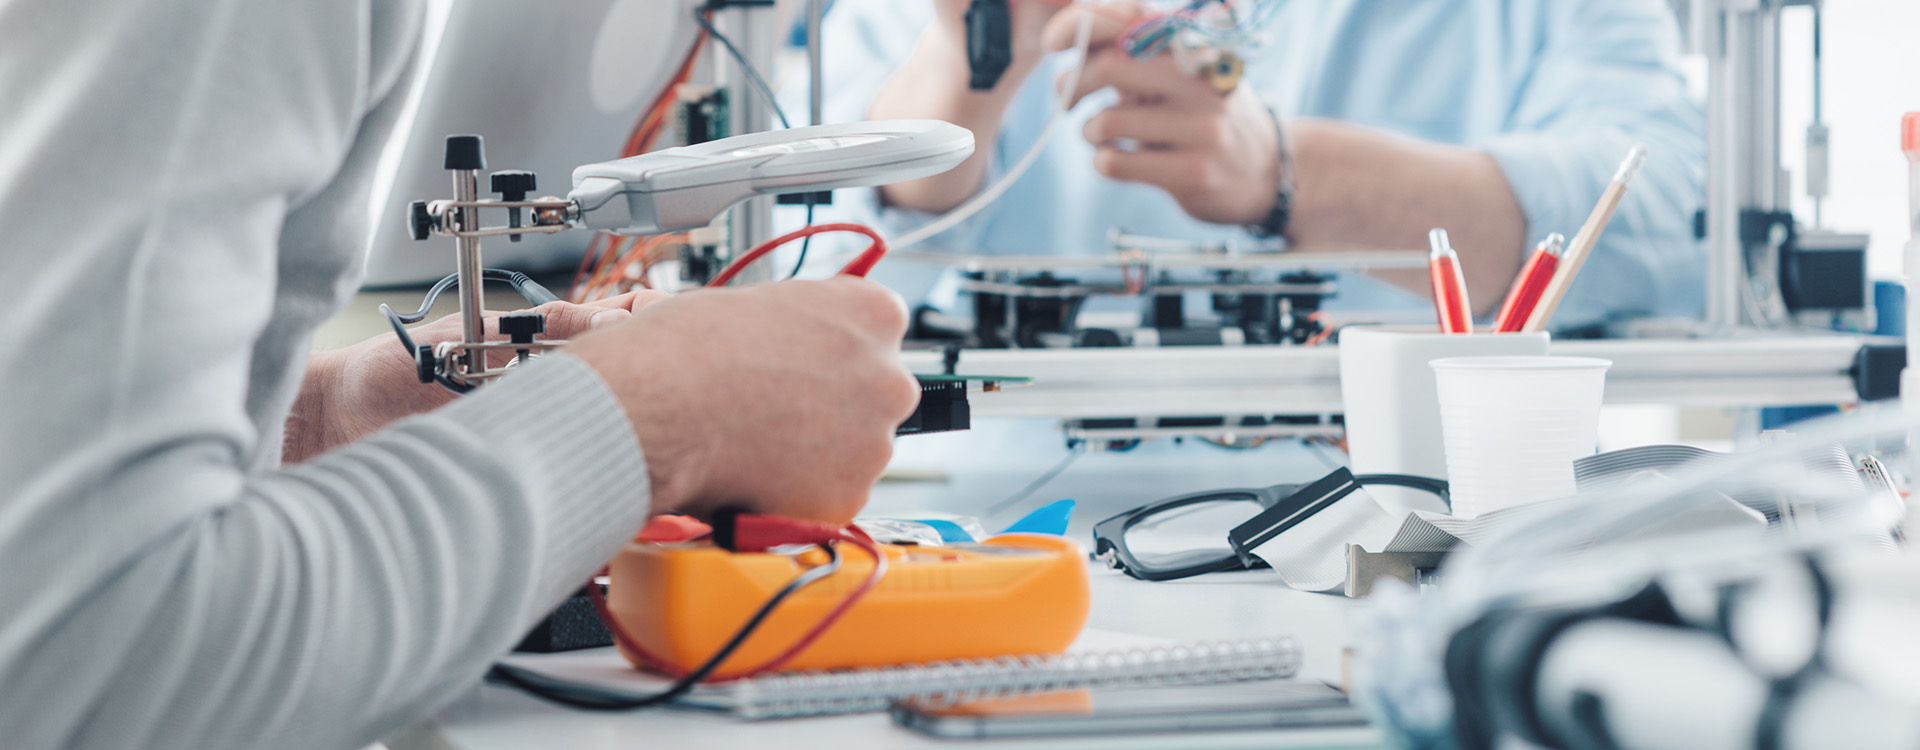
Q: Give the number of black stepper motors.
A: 1